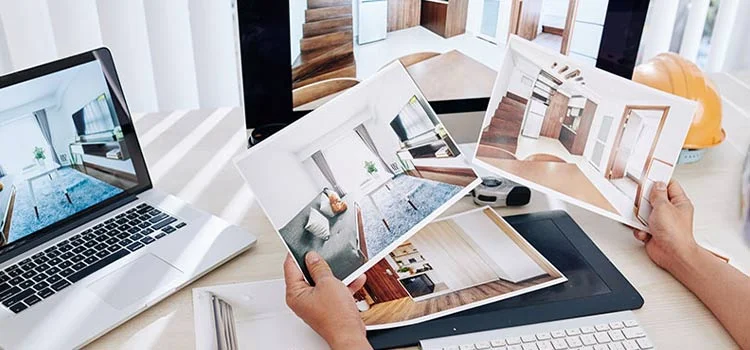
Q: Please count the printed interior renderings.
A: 4